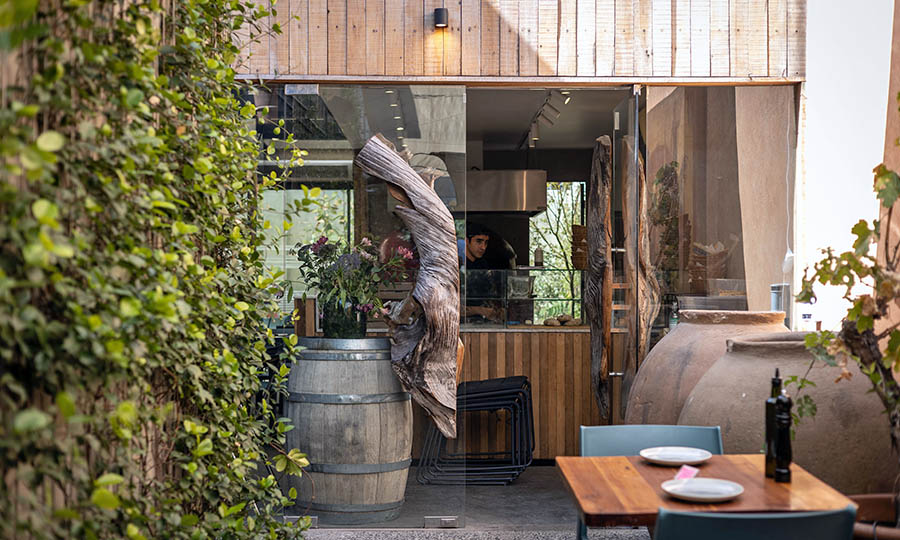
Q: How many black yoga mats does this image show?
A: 0